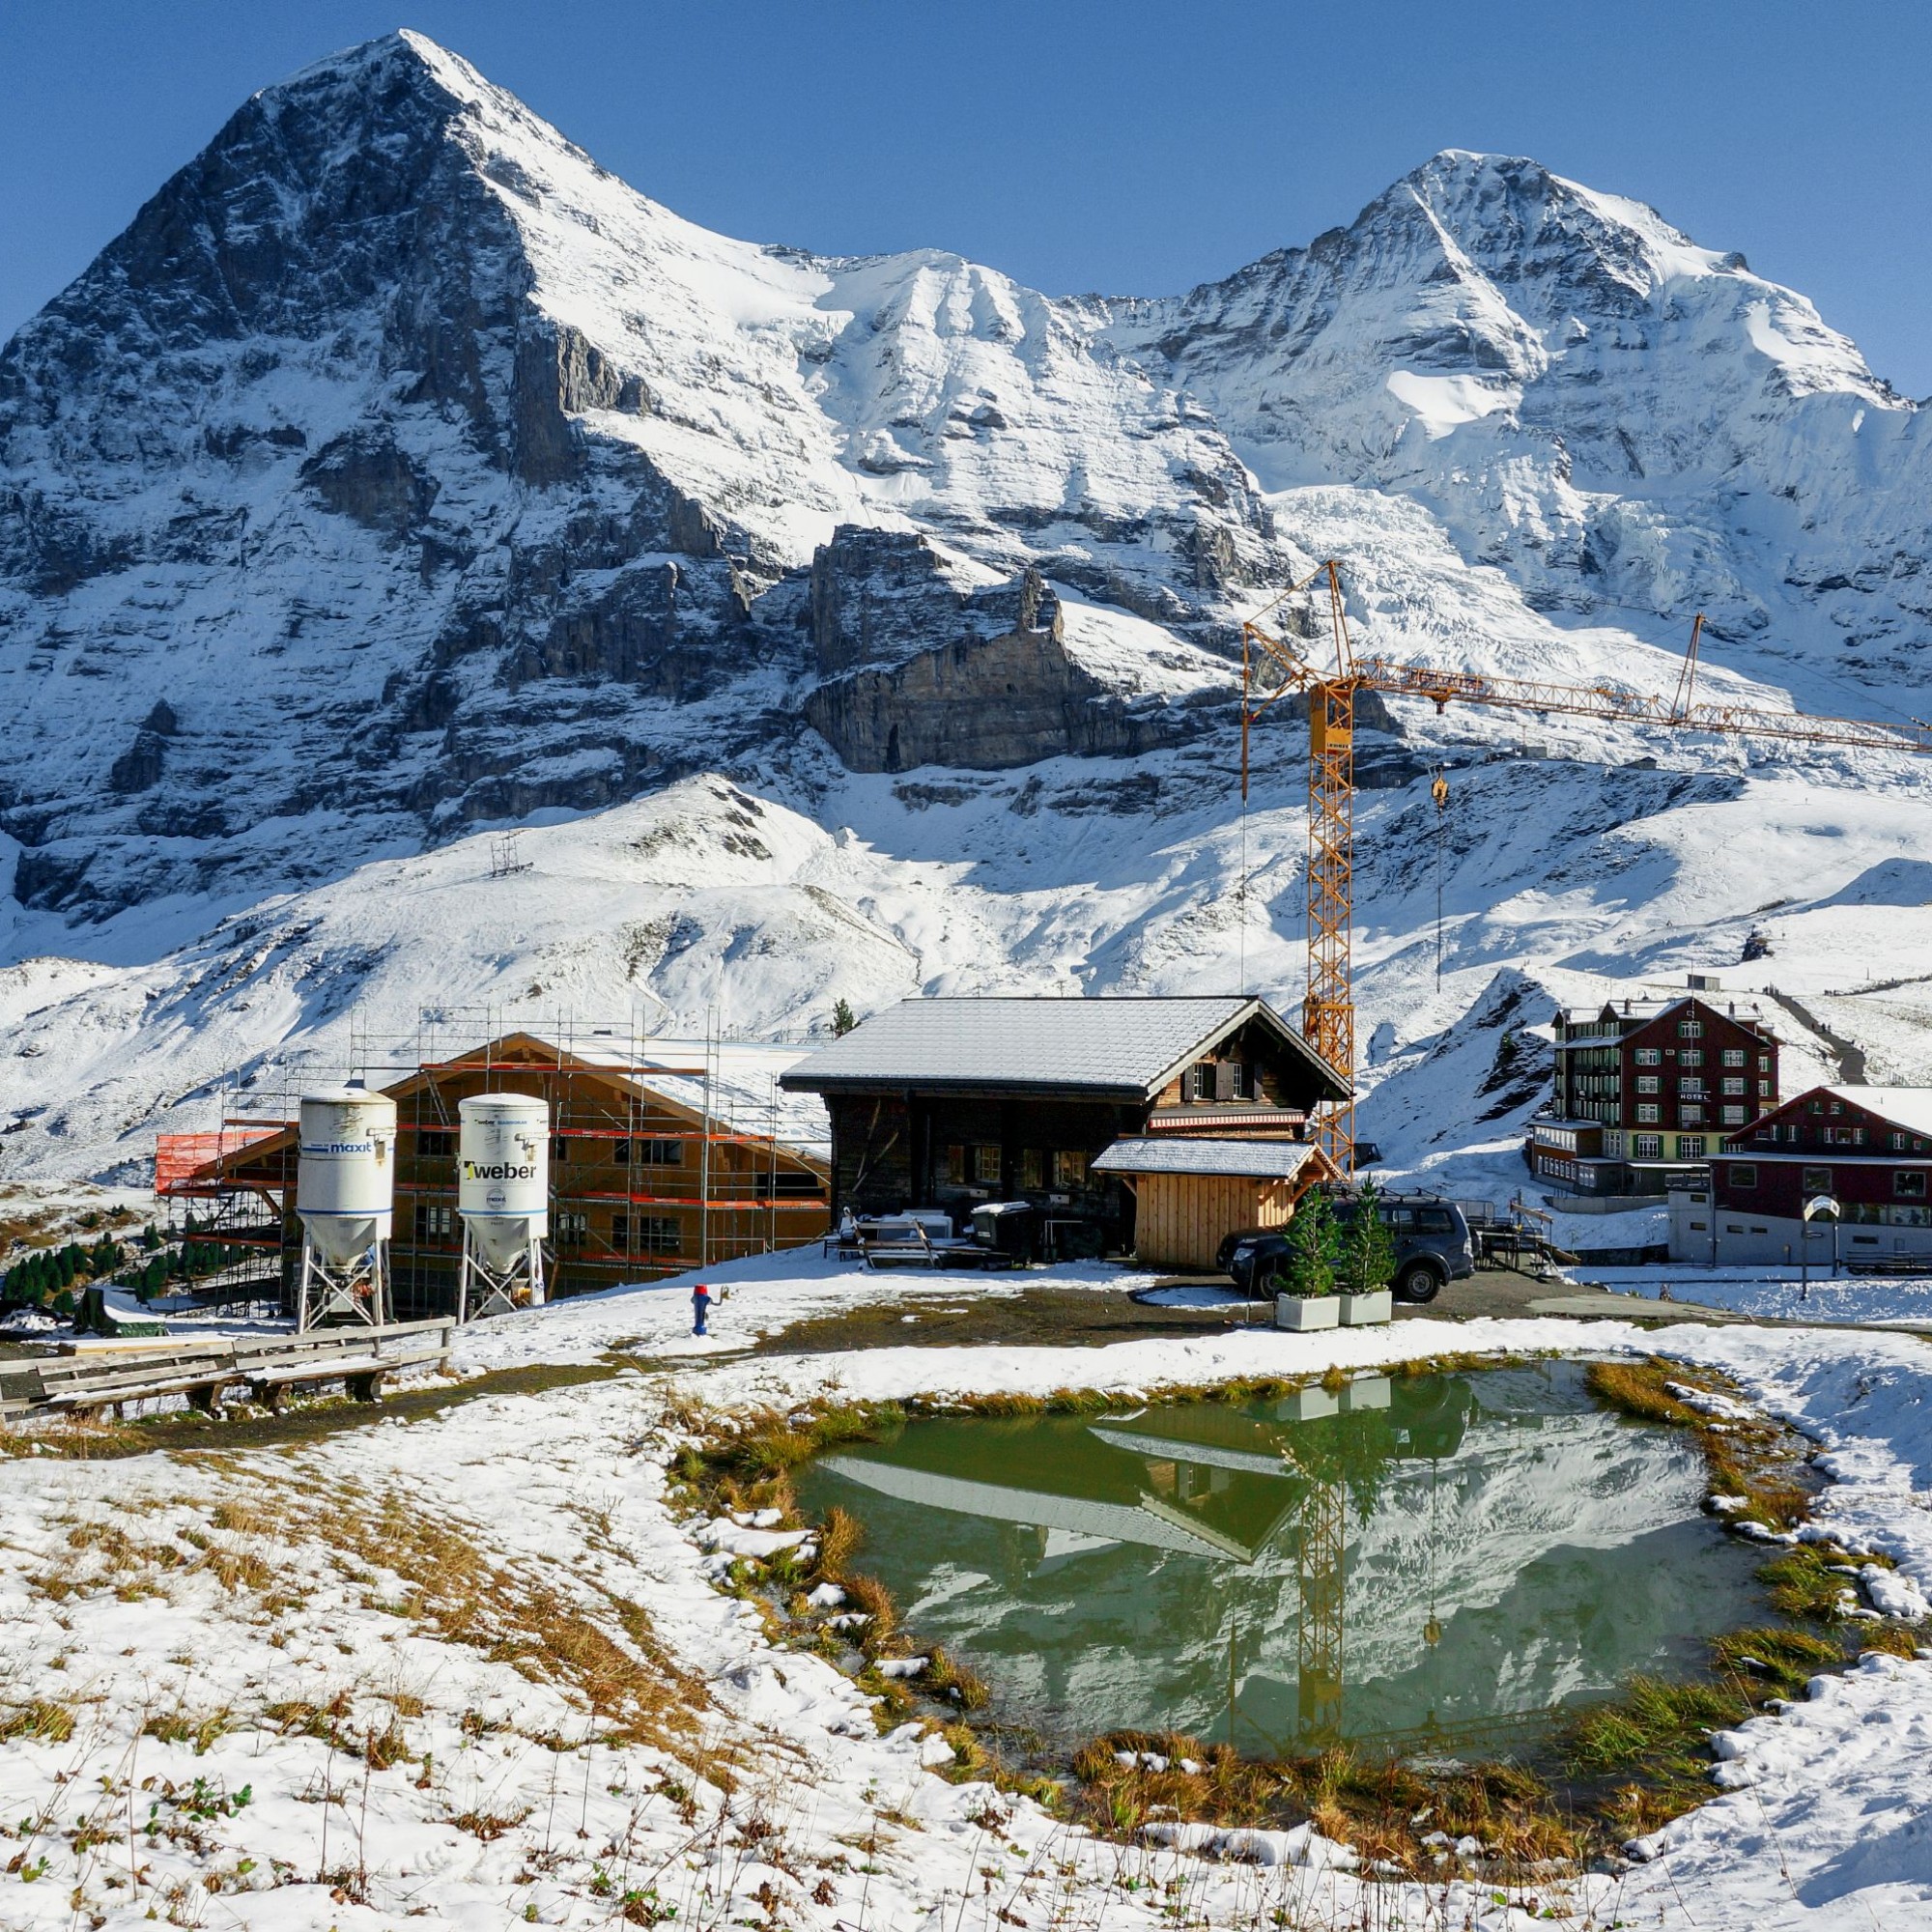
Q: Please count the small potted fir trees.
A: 2